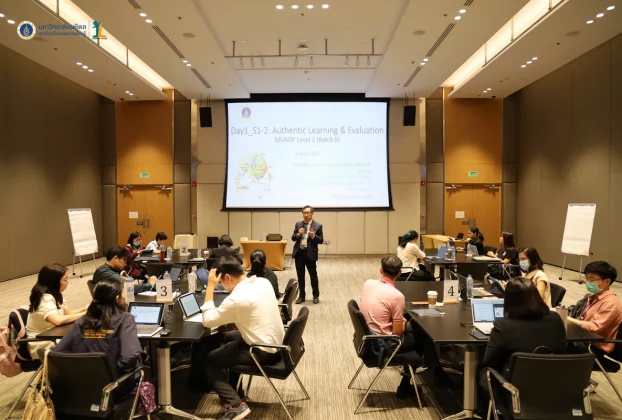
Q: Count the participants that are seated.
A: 15